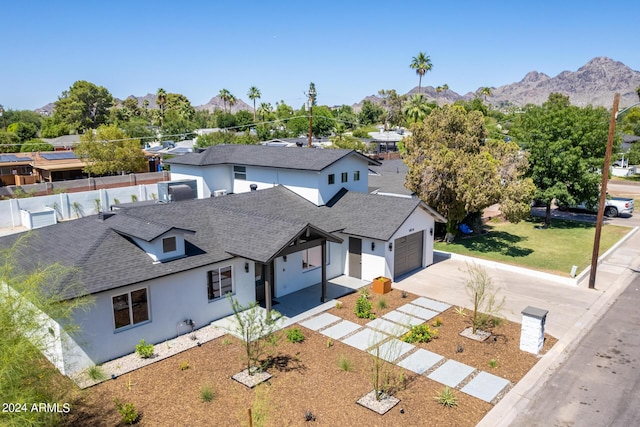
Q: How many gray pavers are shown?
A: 11